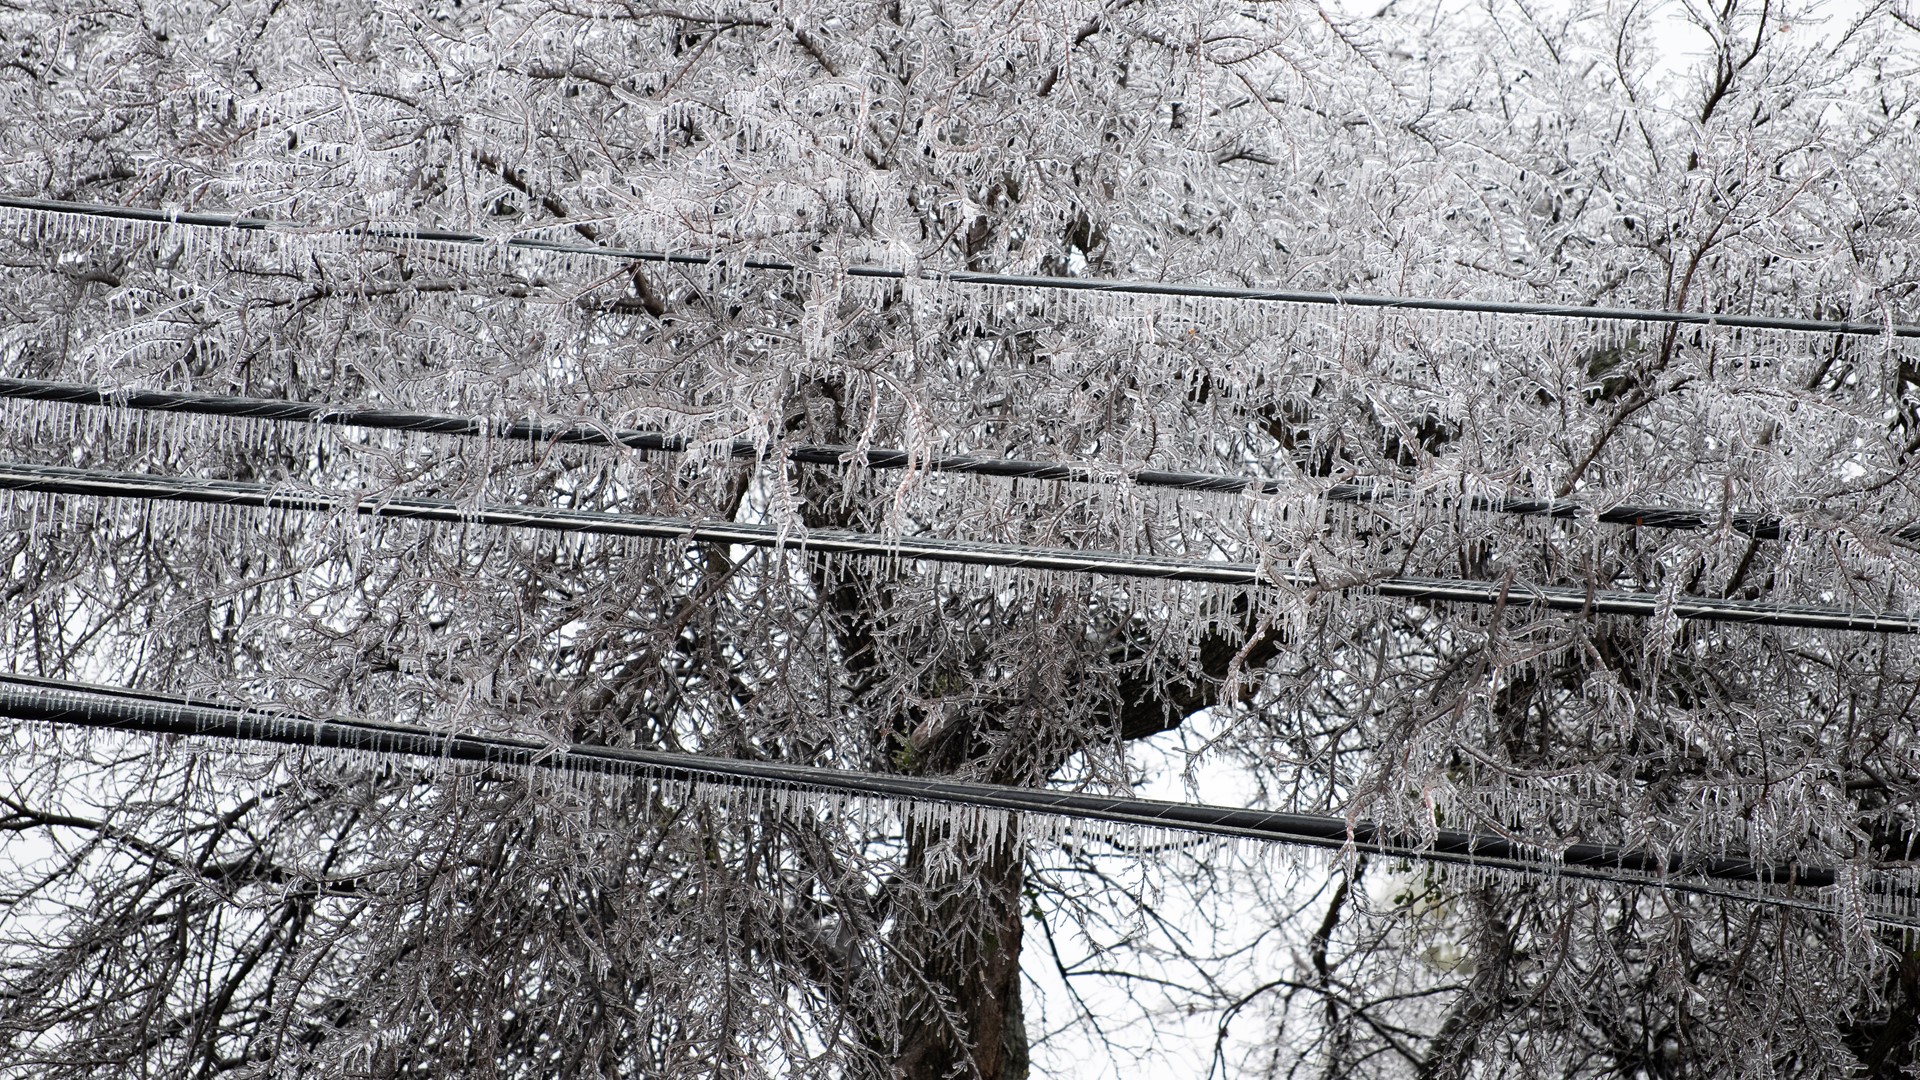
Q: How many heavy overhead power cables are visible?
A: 4